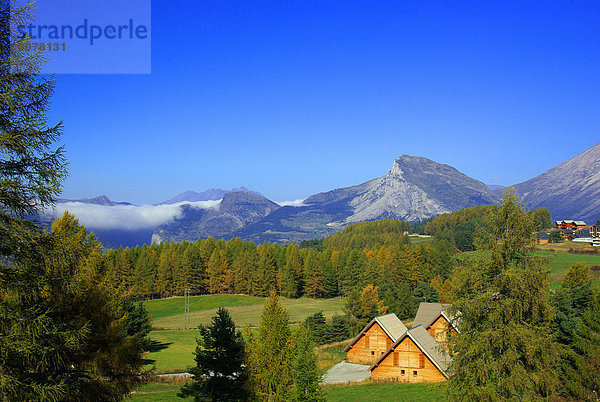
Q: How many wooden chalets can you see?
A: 3